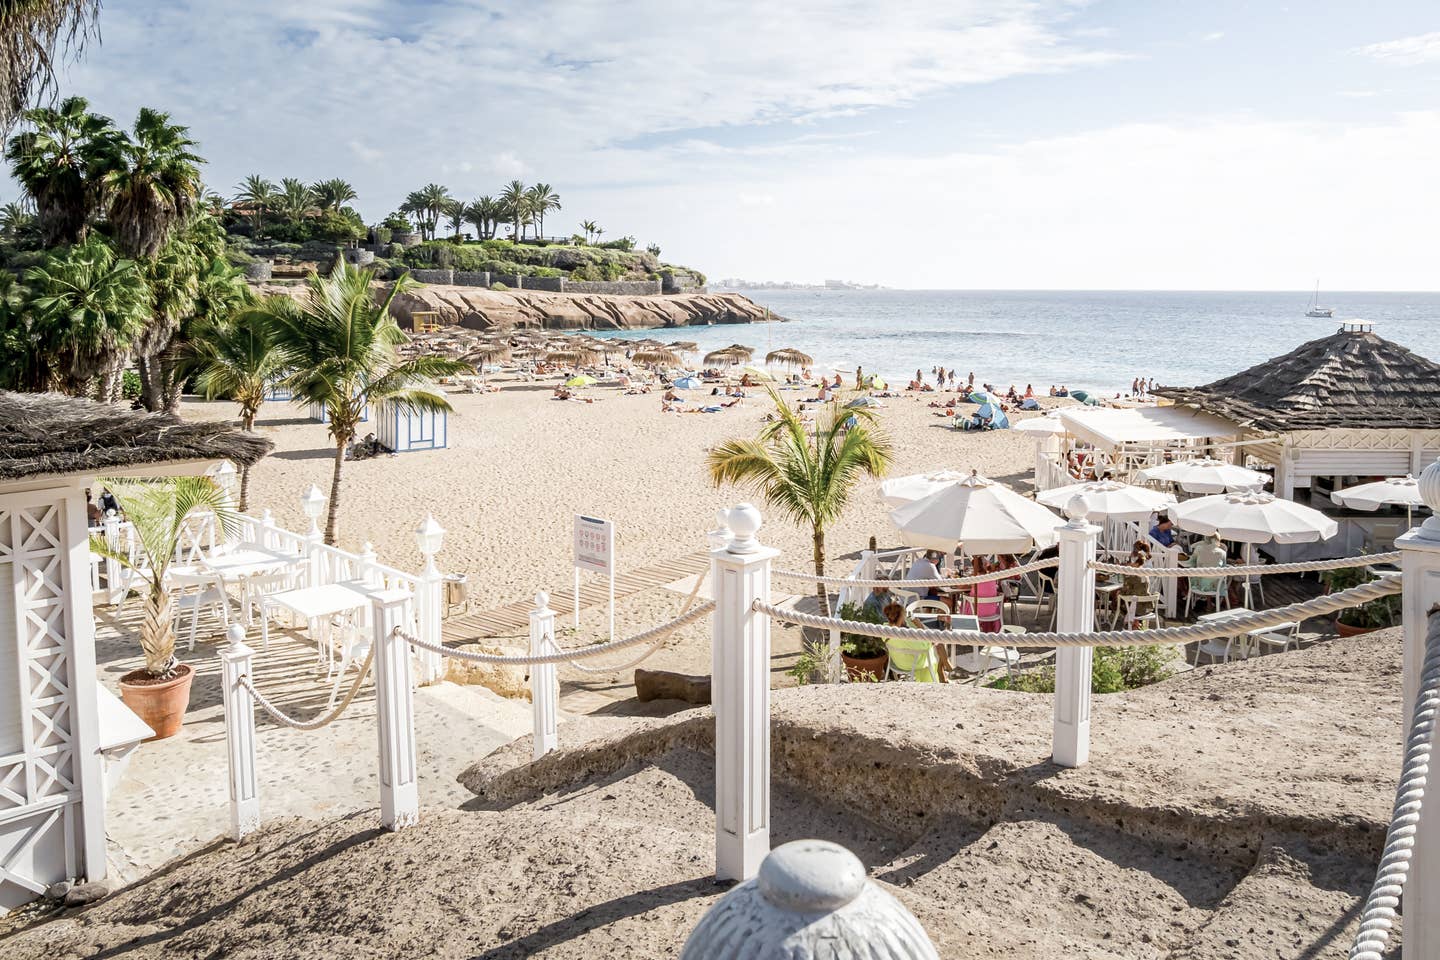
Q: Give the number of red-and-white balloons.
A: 0